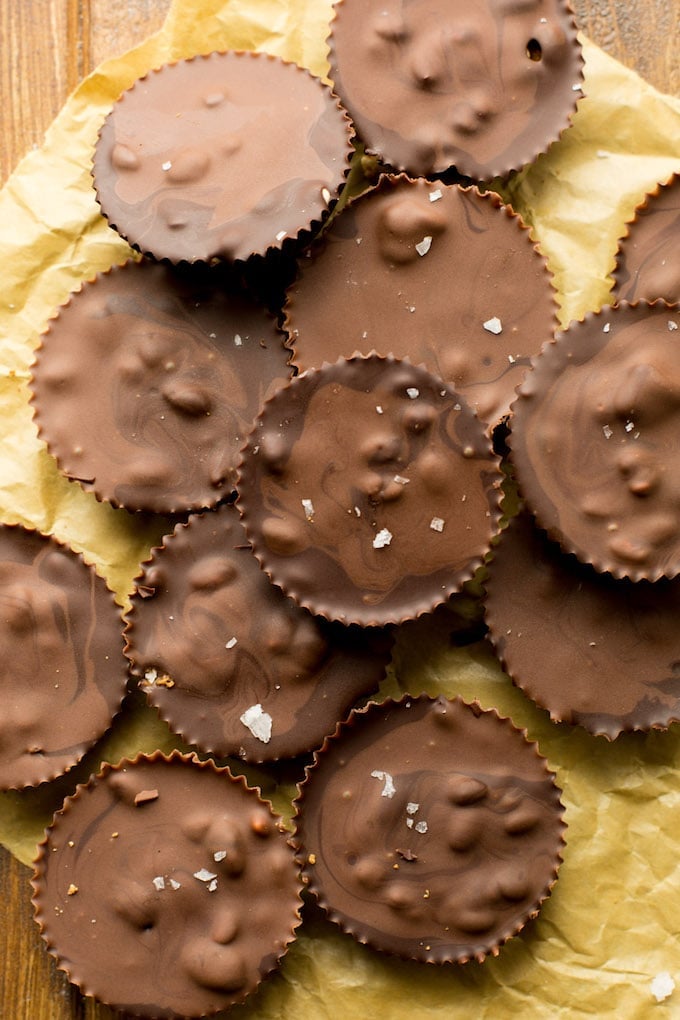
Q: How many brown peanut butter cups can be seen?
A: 12